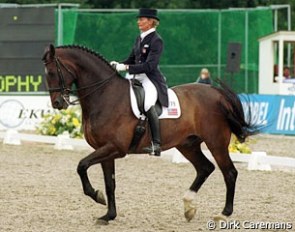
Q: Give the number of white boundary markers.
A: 4